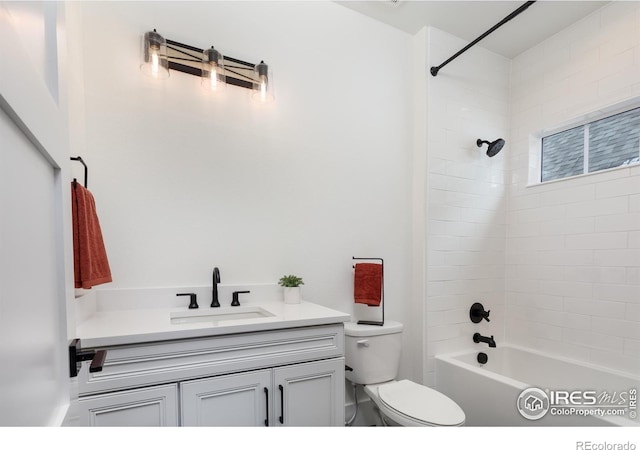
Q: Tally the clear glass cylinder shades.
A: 3